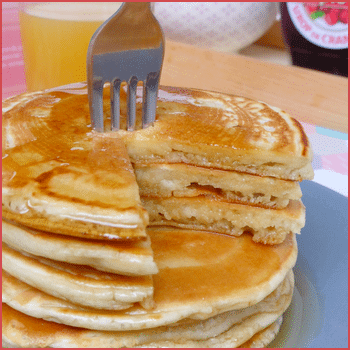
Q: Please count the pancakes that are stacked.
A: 6